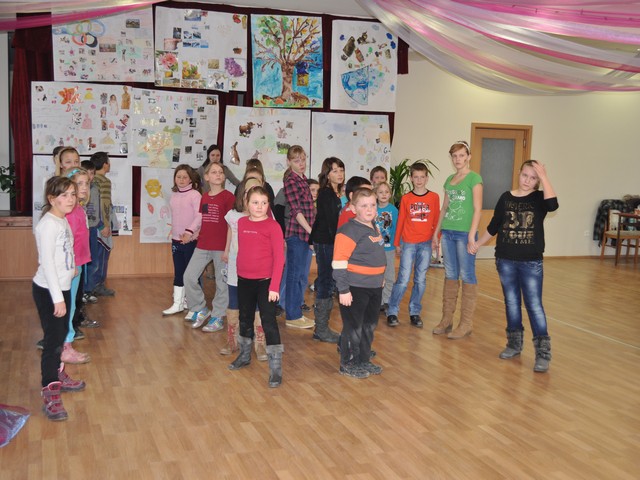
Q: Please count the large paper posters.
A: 10